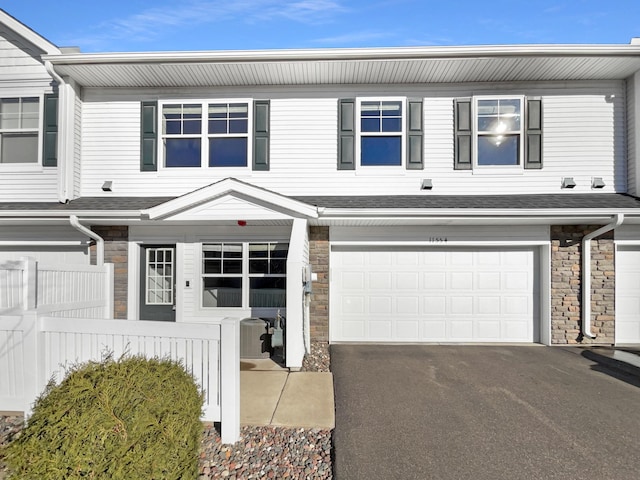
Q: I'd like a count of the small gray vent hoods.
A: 4